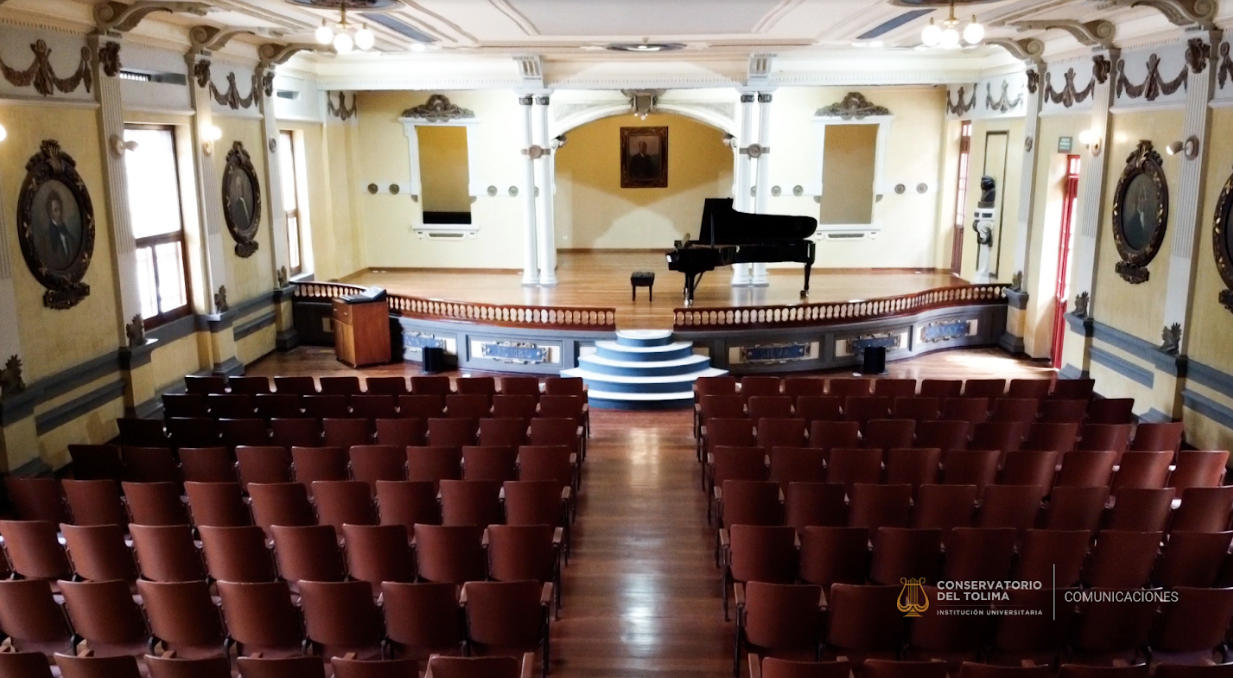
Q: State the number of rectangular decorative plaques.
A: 5